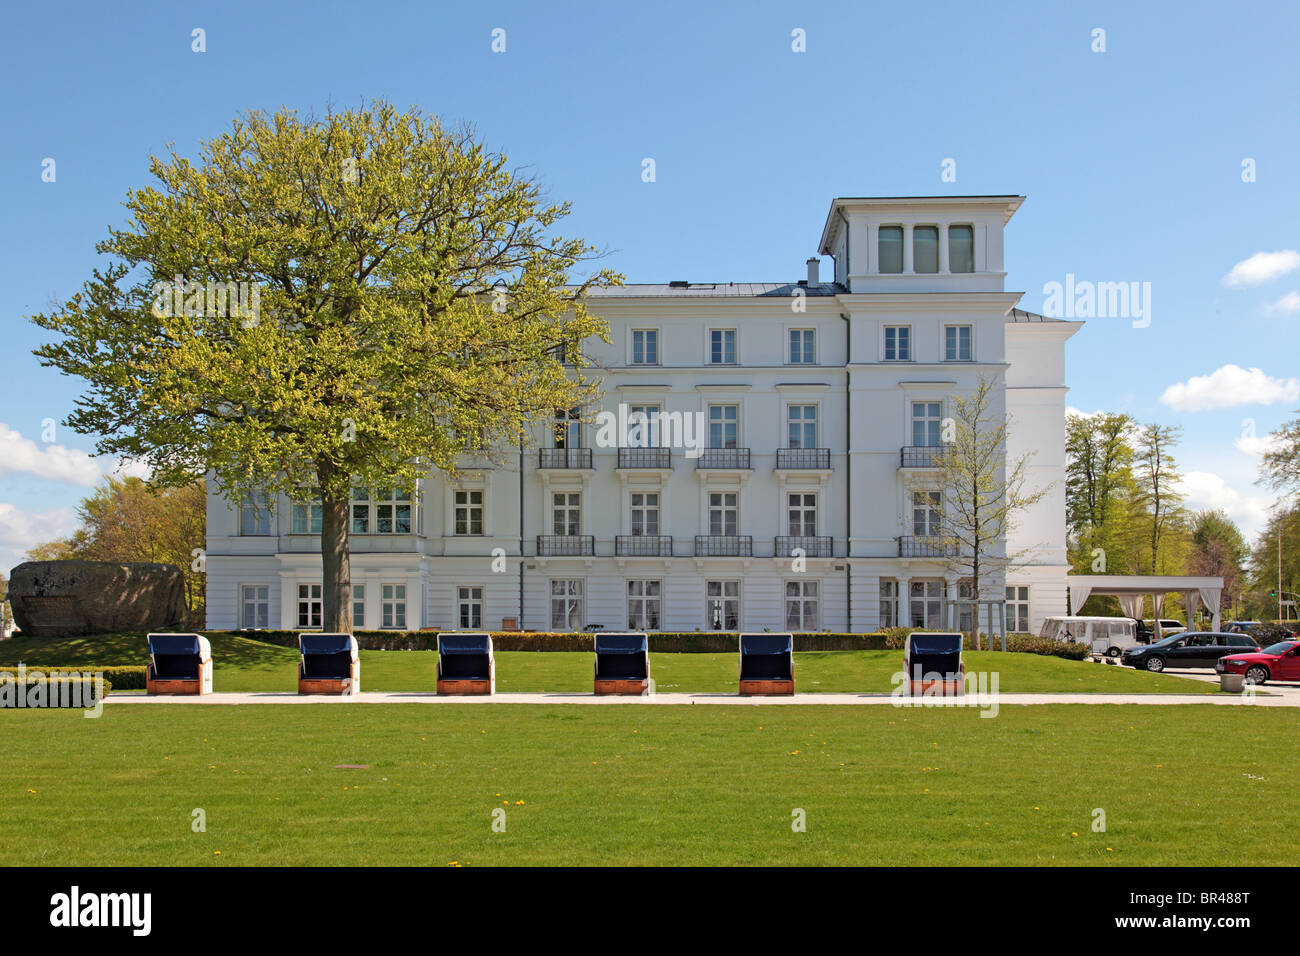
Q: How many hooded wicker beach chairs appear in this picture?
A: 6